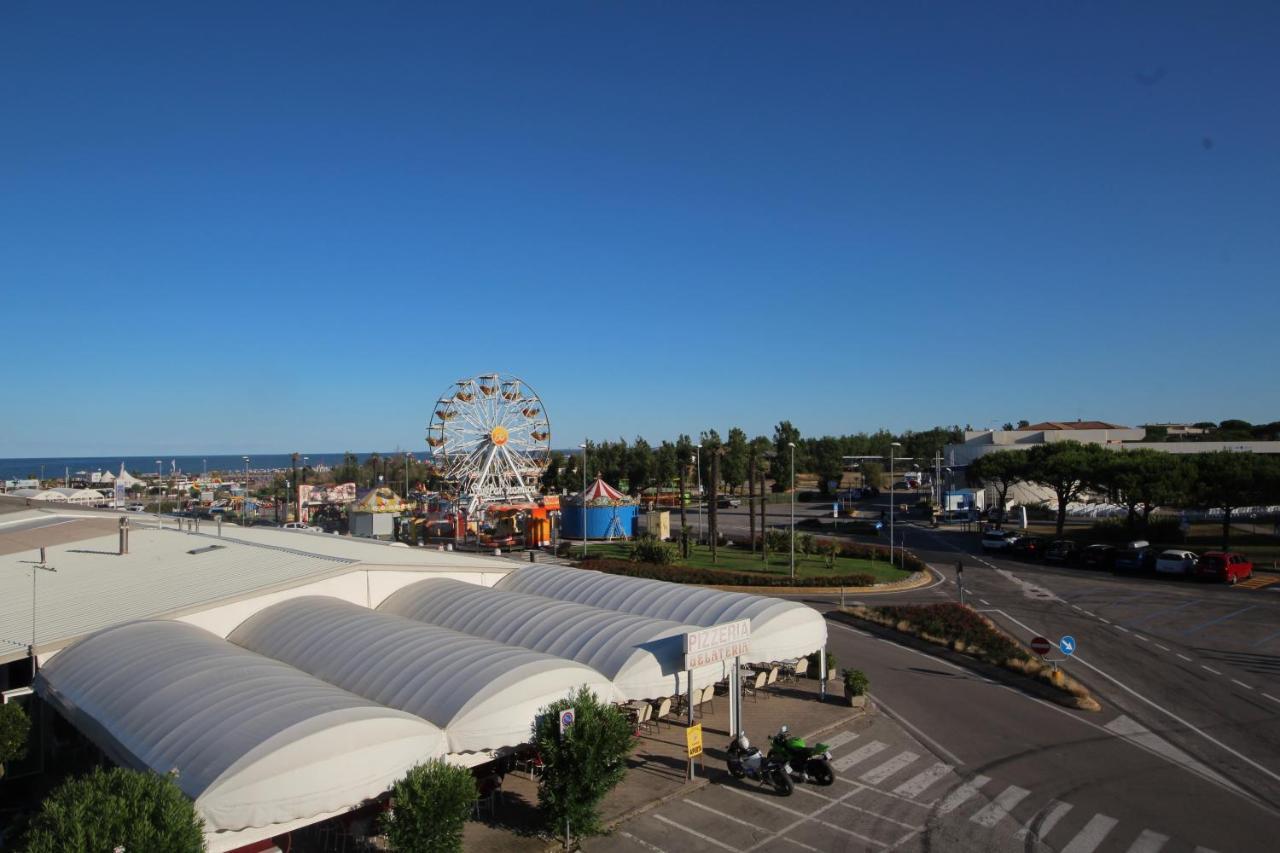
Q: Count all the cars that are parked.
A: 7